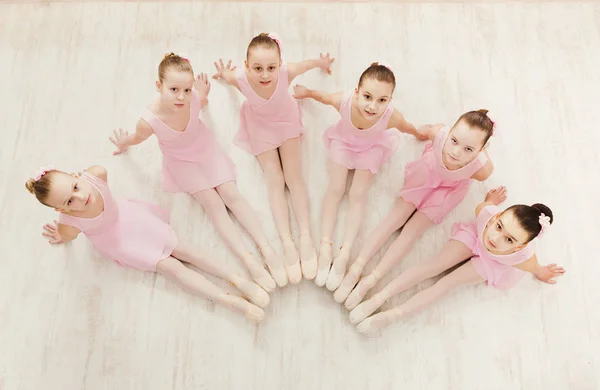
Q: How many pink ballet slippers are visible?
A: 12